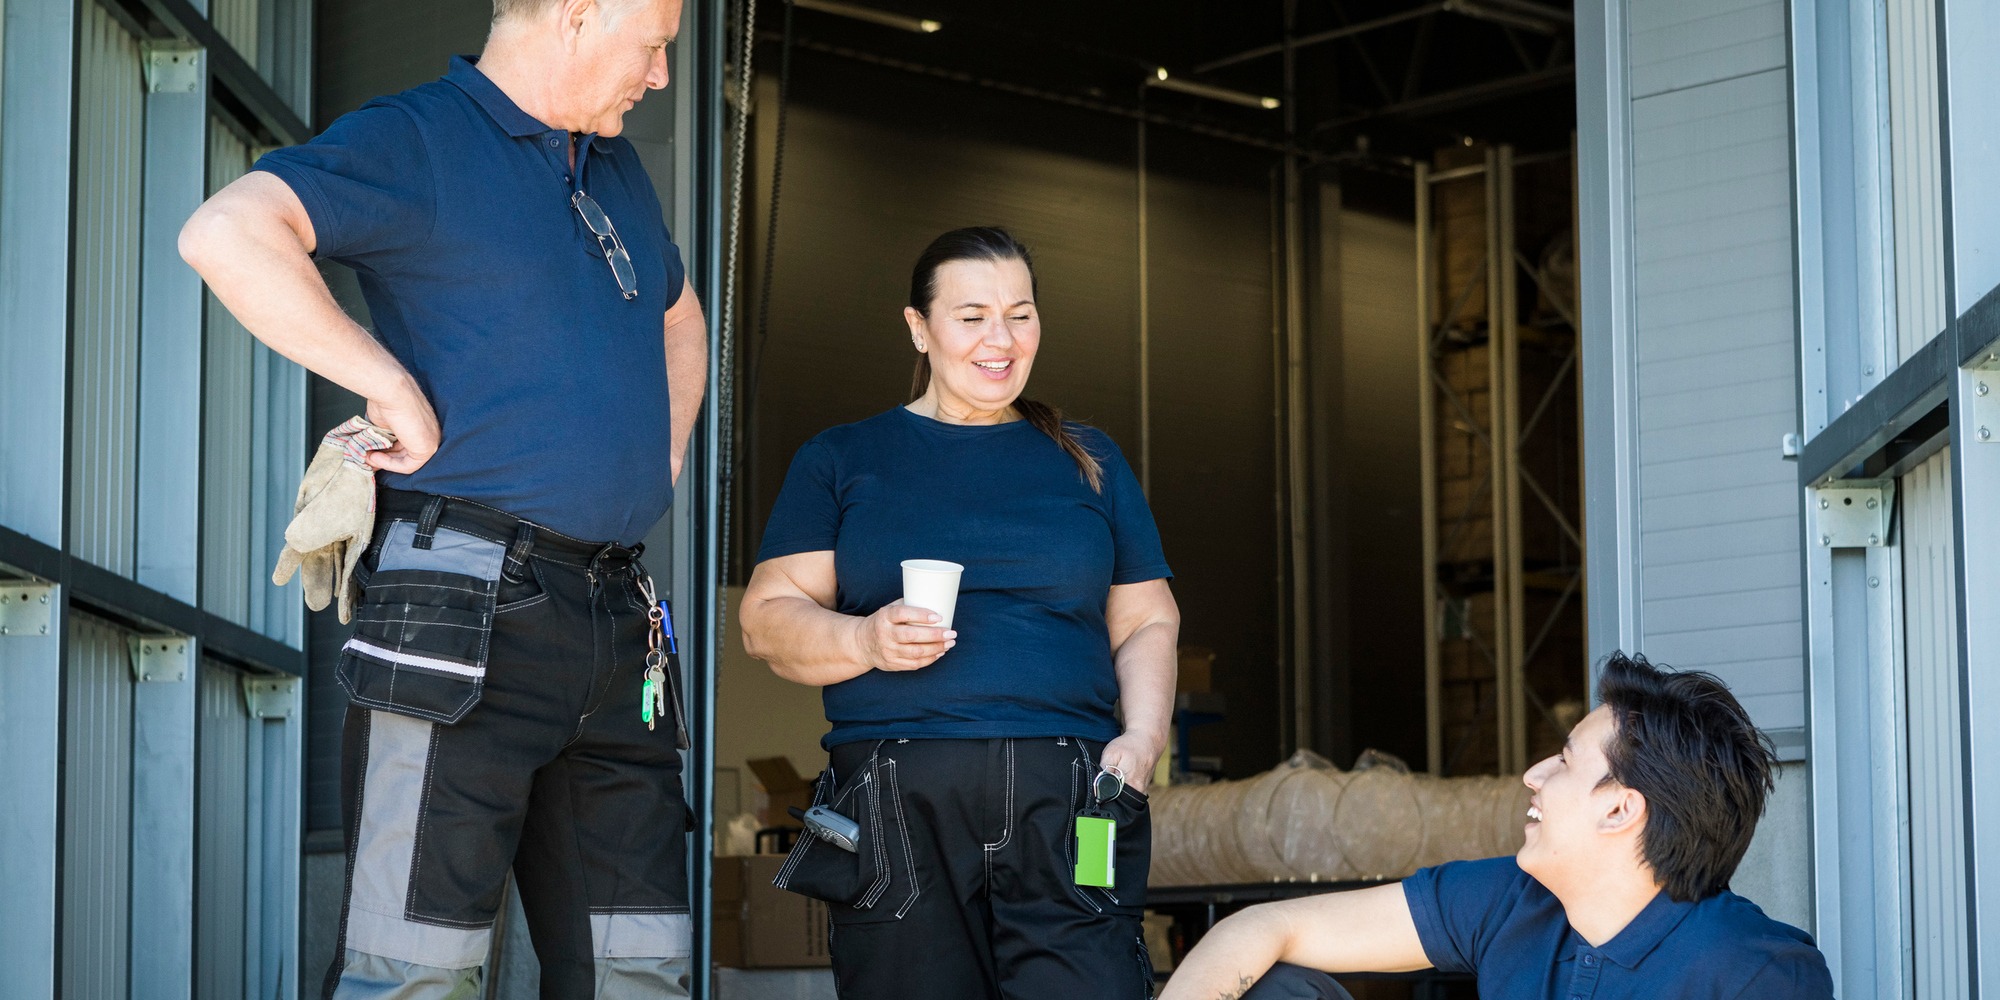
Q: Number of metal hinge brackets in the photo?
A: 6